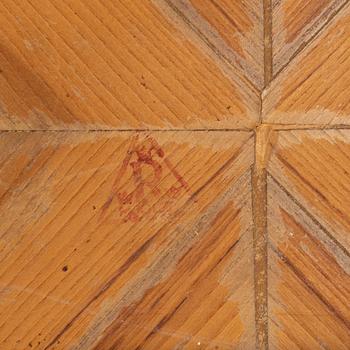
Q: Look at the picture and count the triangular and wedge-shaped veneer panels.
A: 8